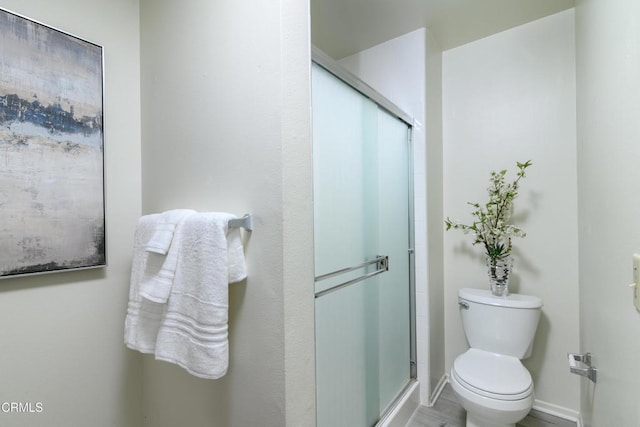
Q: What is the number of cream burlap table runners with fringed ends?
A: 0